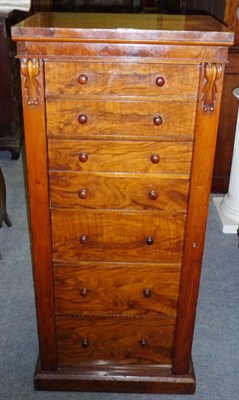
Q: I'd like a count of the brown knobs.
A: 14